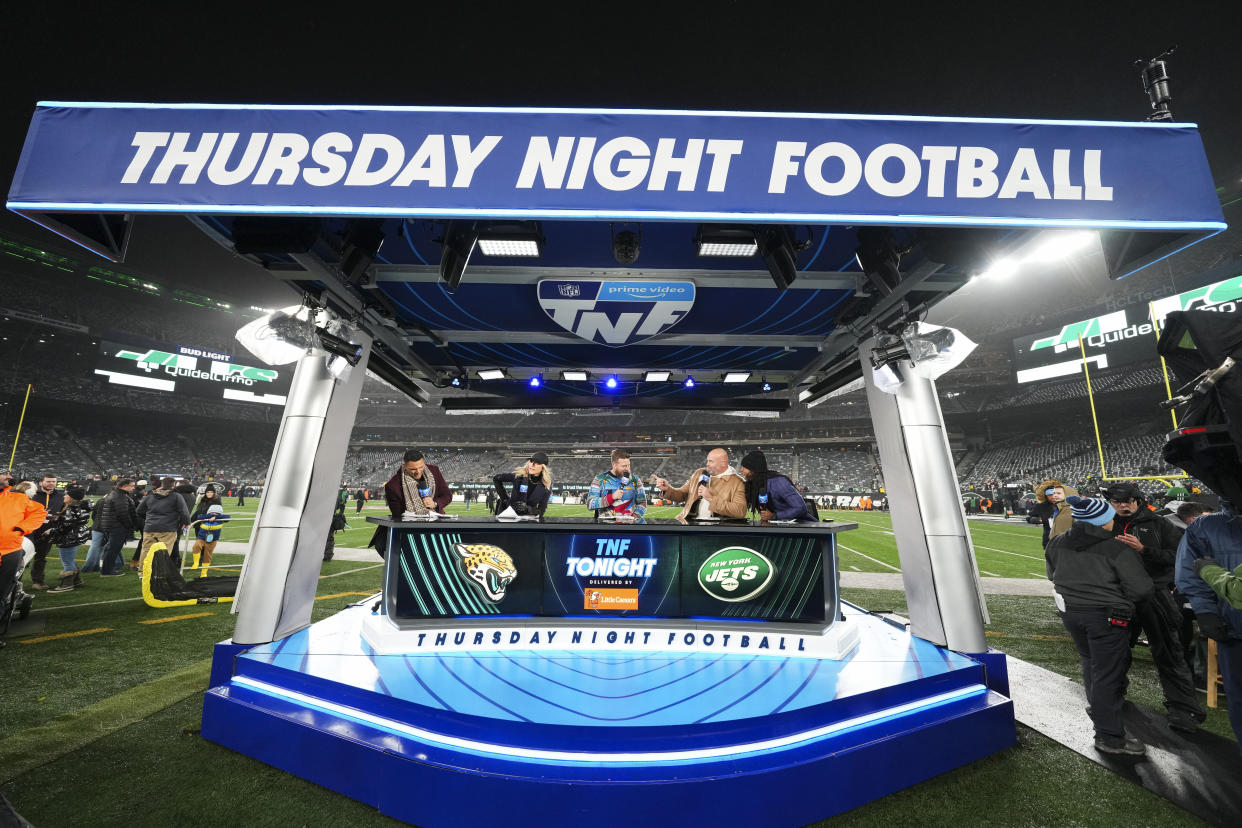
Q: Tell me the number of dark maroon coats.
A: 1